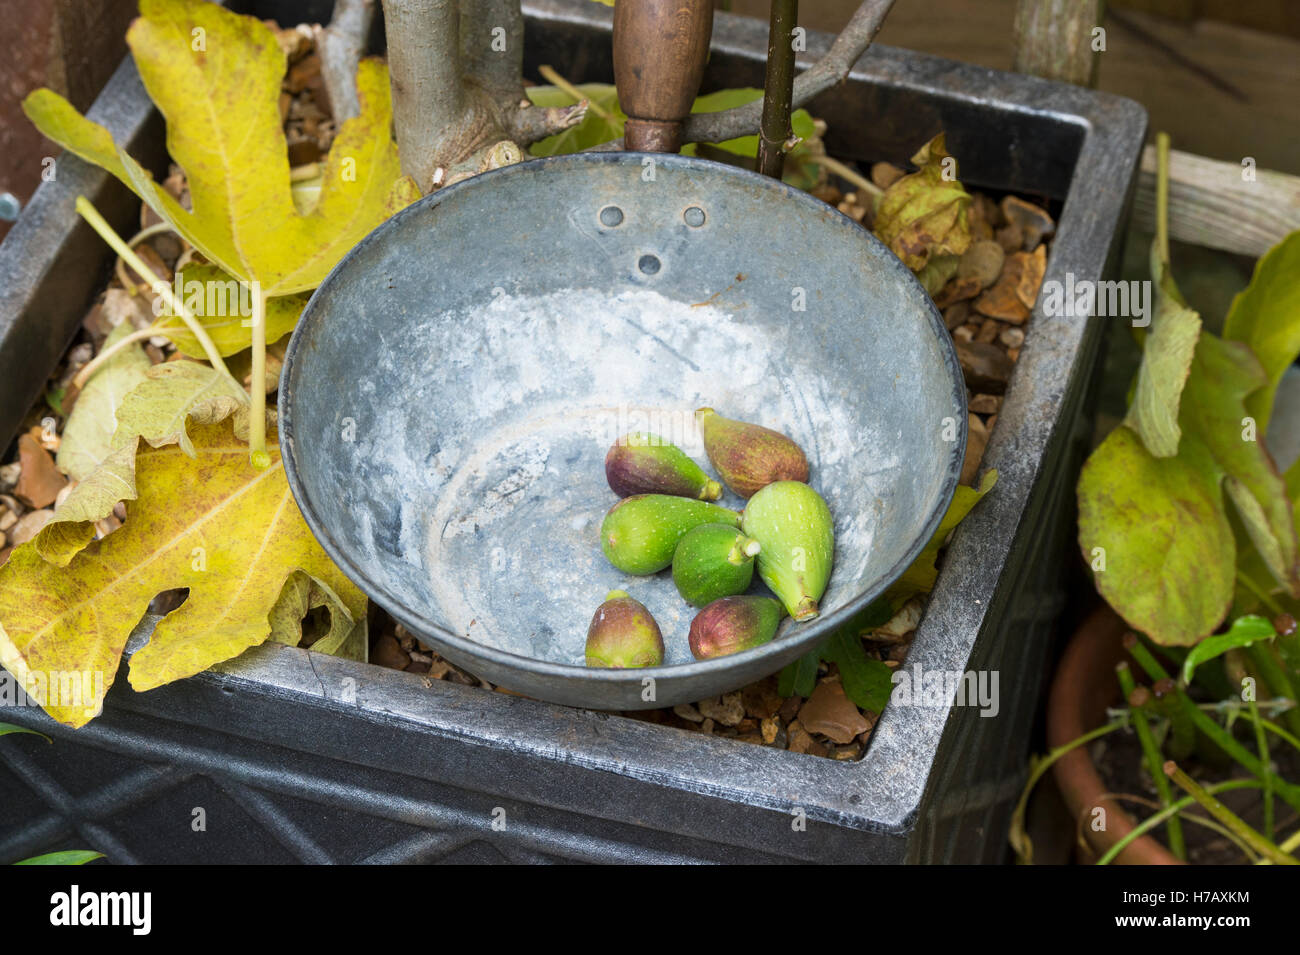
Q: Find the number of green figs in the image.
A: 3